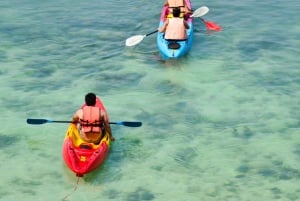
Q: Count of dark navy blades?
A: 2